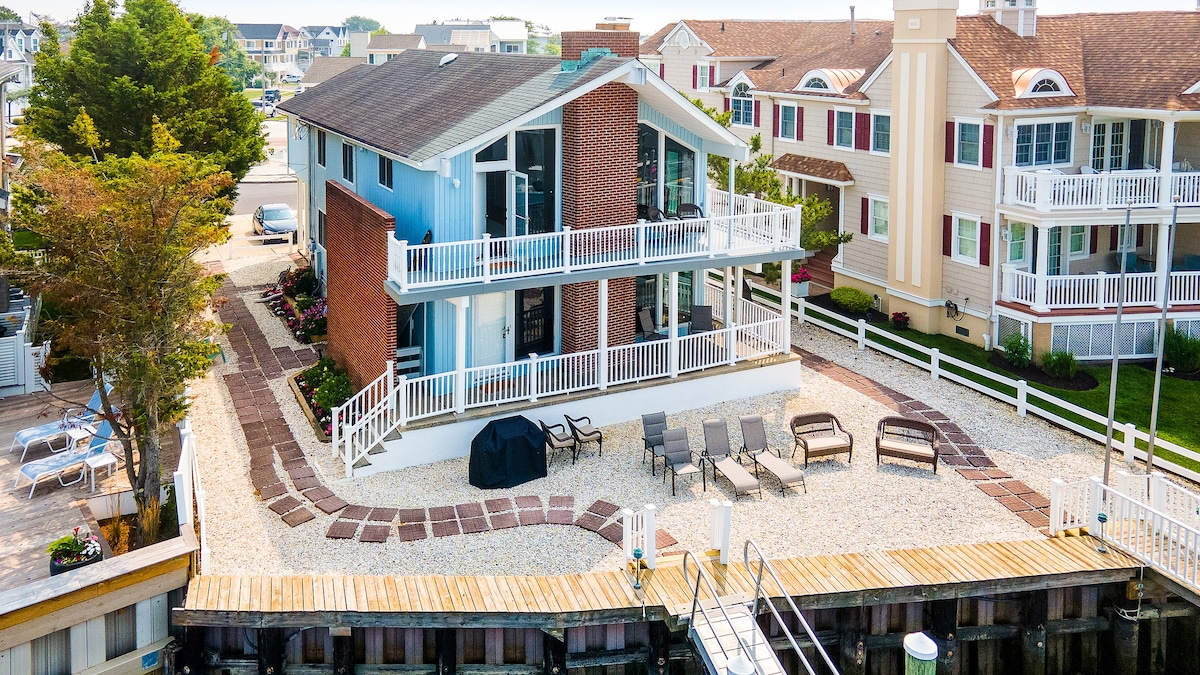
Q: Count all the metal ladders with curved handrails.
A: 1